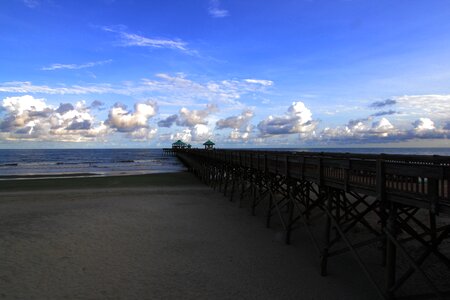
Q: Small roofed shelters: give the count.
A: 2